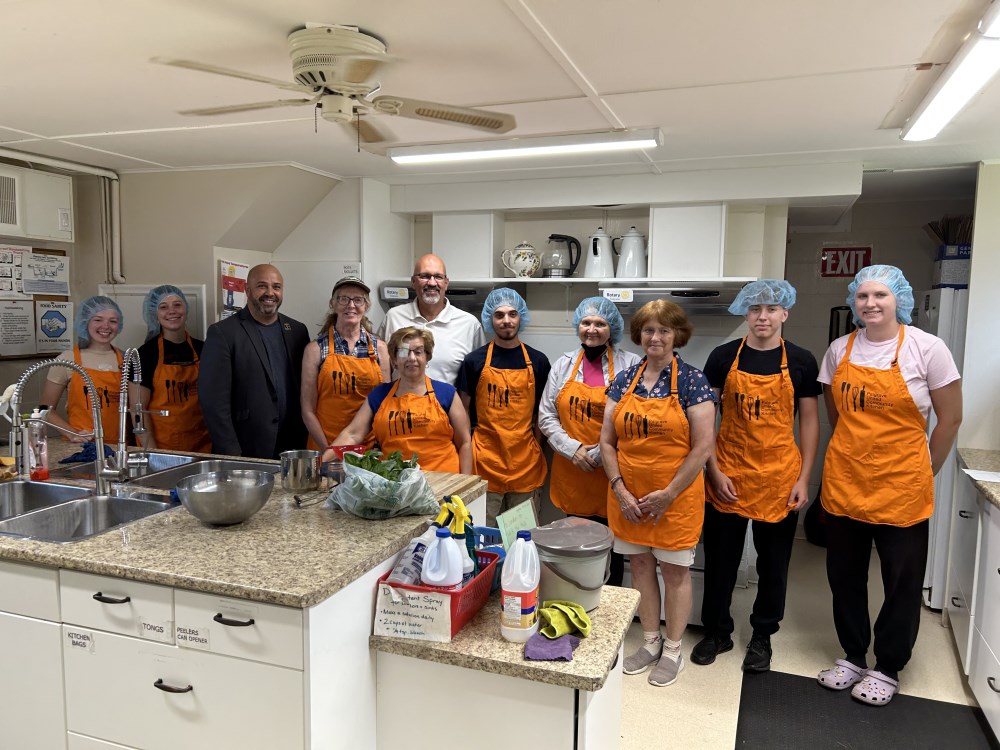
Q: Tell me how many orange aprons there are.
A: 9